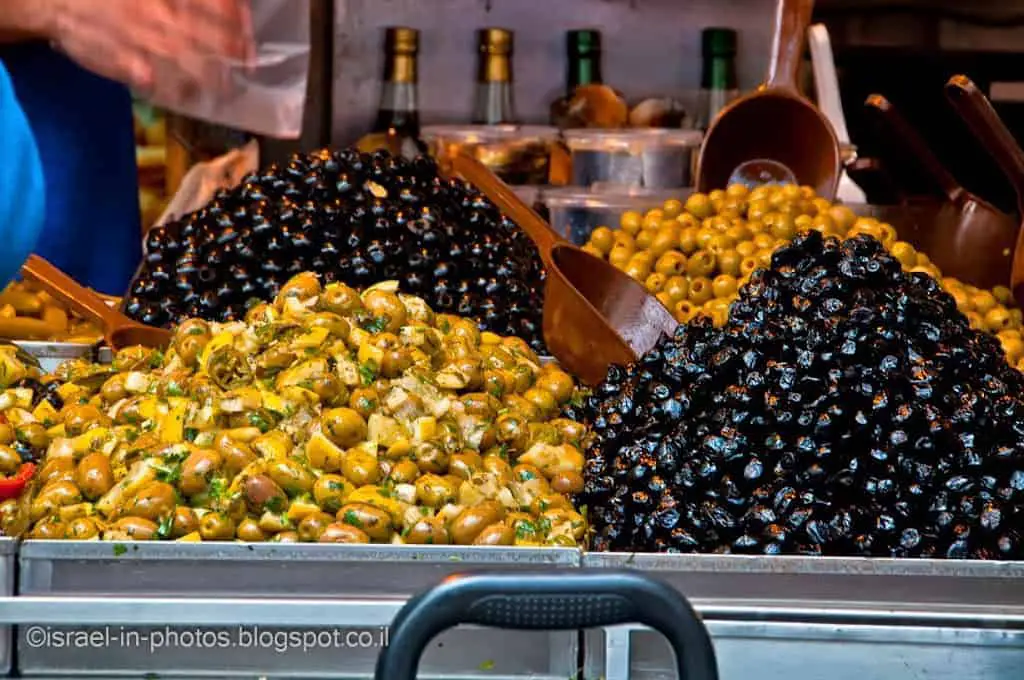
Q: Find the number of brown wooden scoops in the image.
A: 5